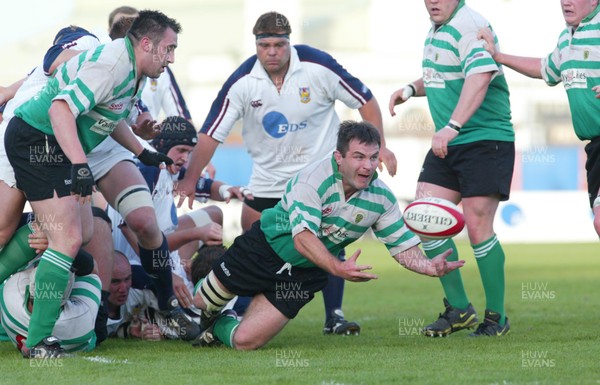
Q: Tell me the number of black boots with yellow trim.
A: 2